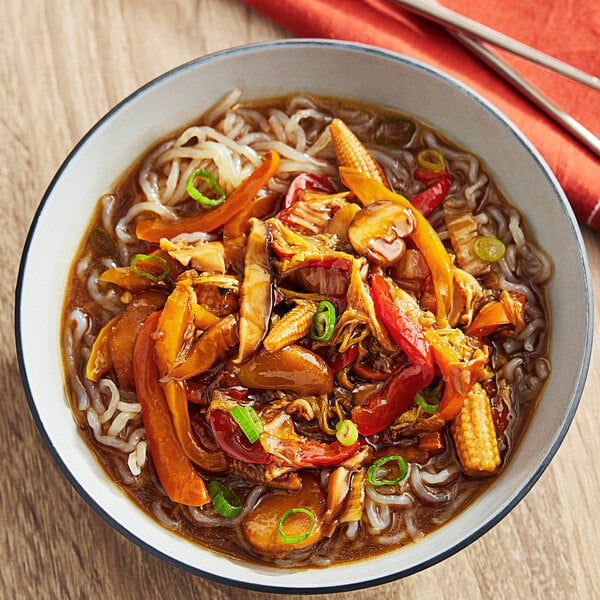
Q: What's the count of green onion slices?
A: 13